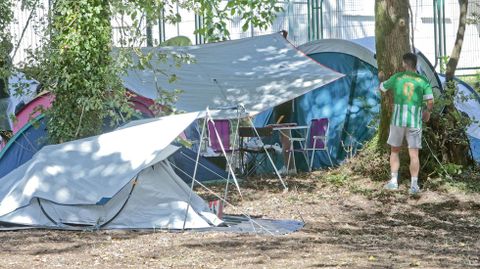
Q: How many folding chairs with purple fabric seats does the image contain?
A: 2